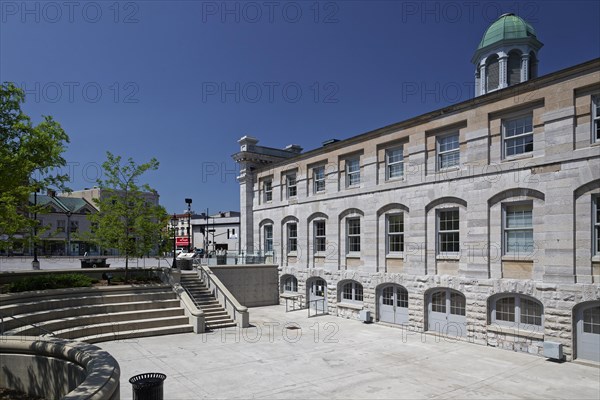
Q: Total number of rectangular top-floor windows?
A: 8